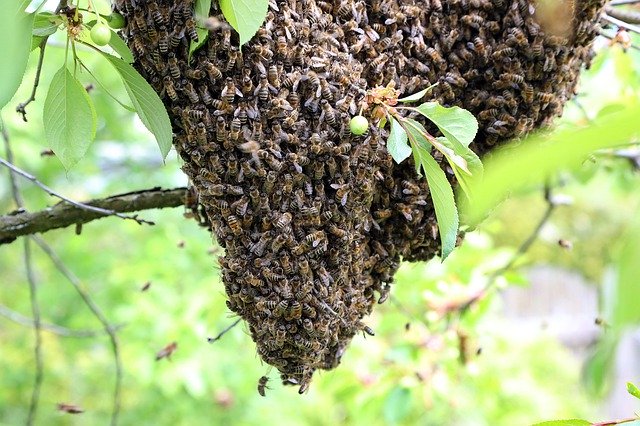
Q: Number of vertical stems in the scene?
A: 2